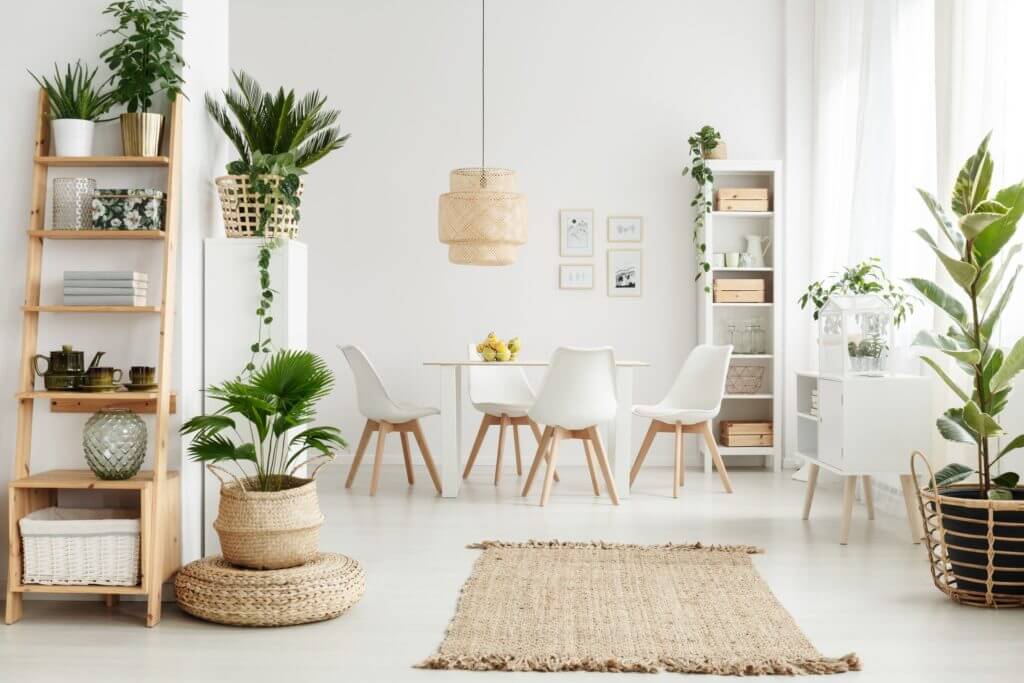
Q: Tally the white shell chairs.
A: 4